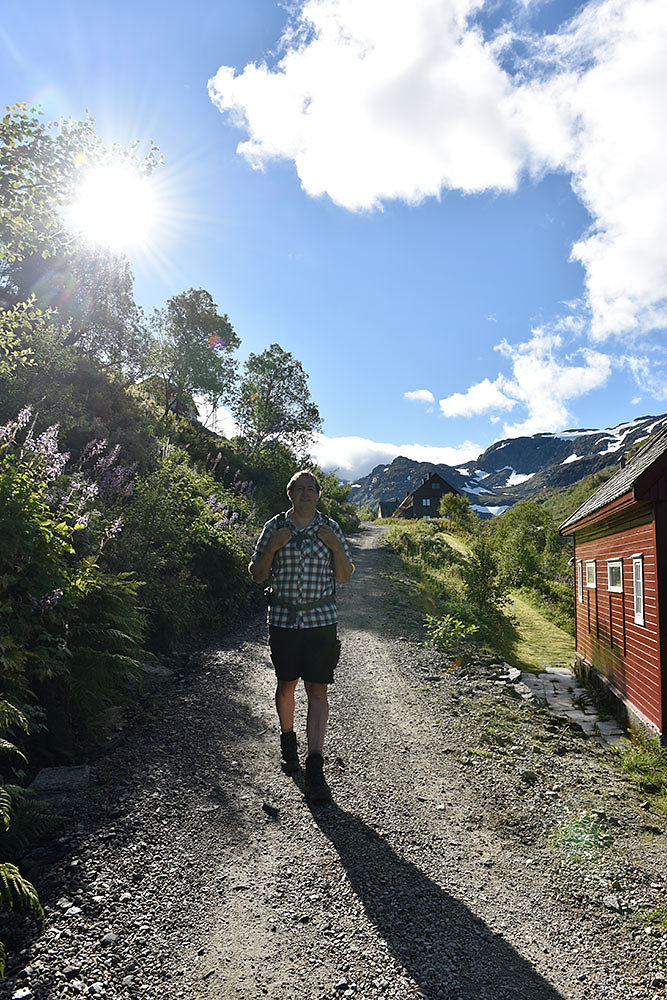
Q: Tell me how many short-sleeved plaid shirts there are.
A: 1